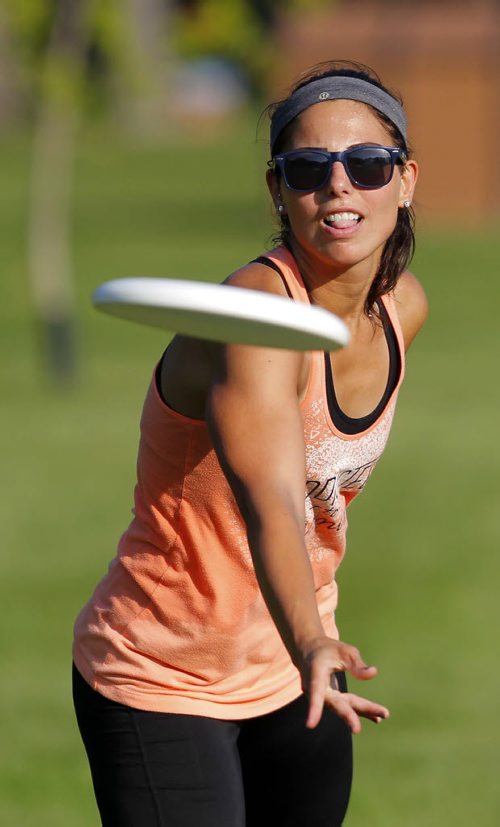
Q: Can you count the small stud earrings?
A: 2